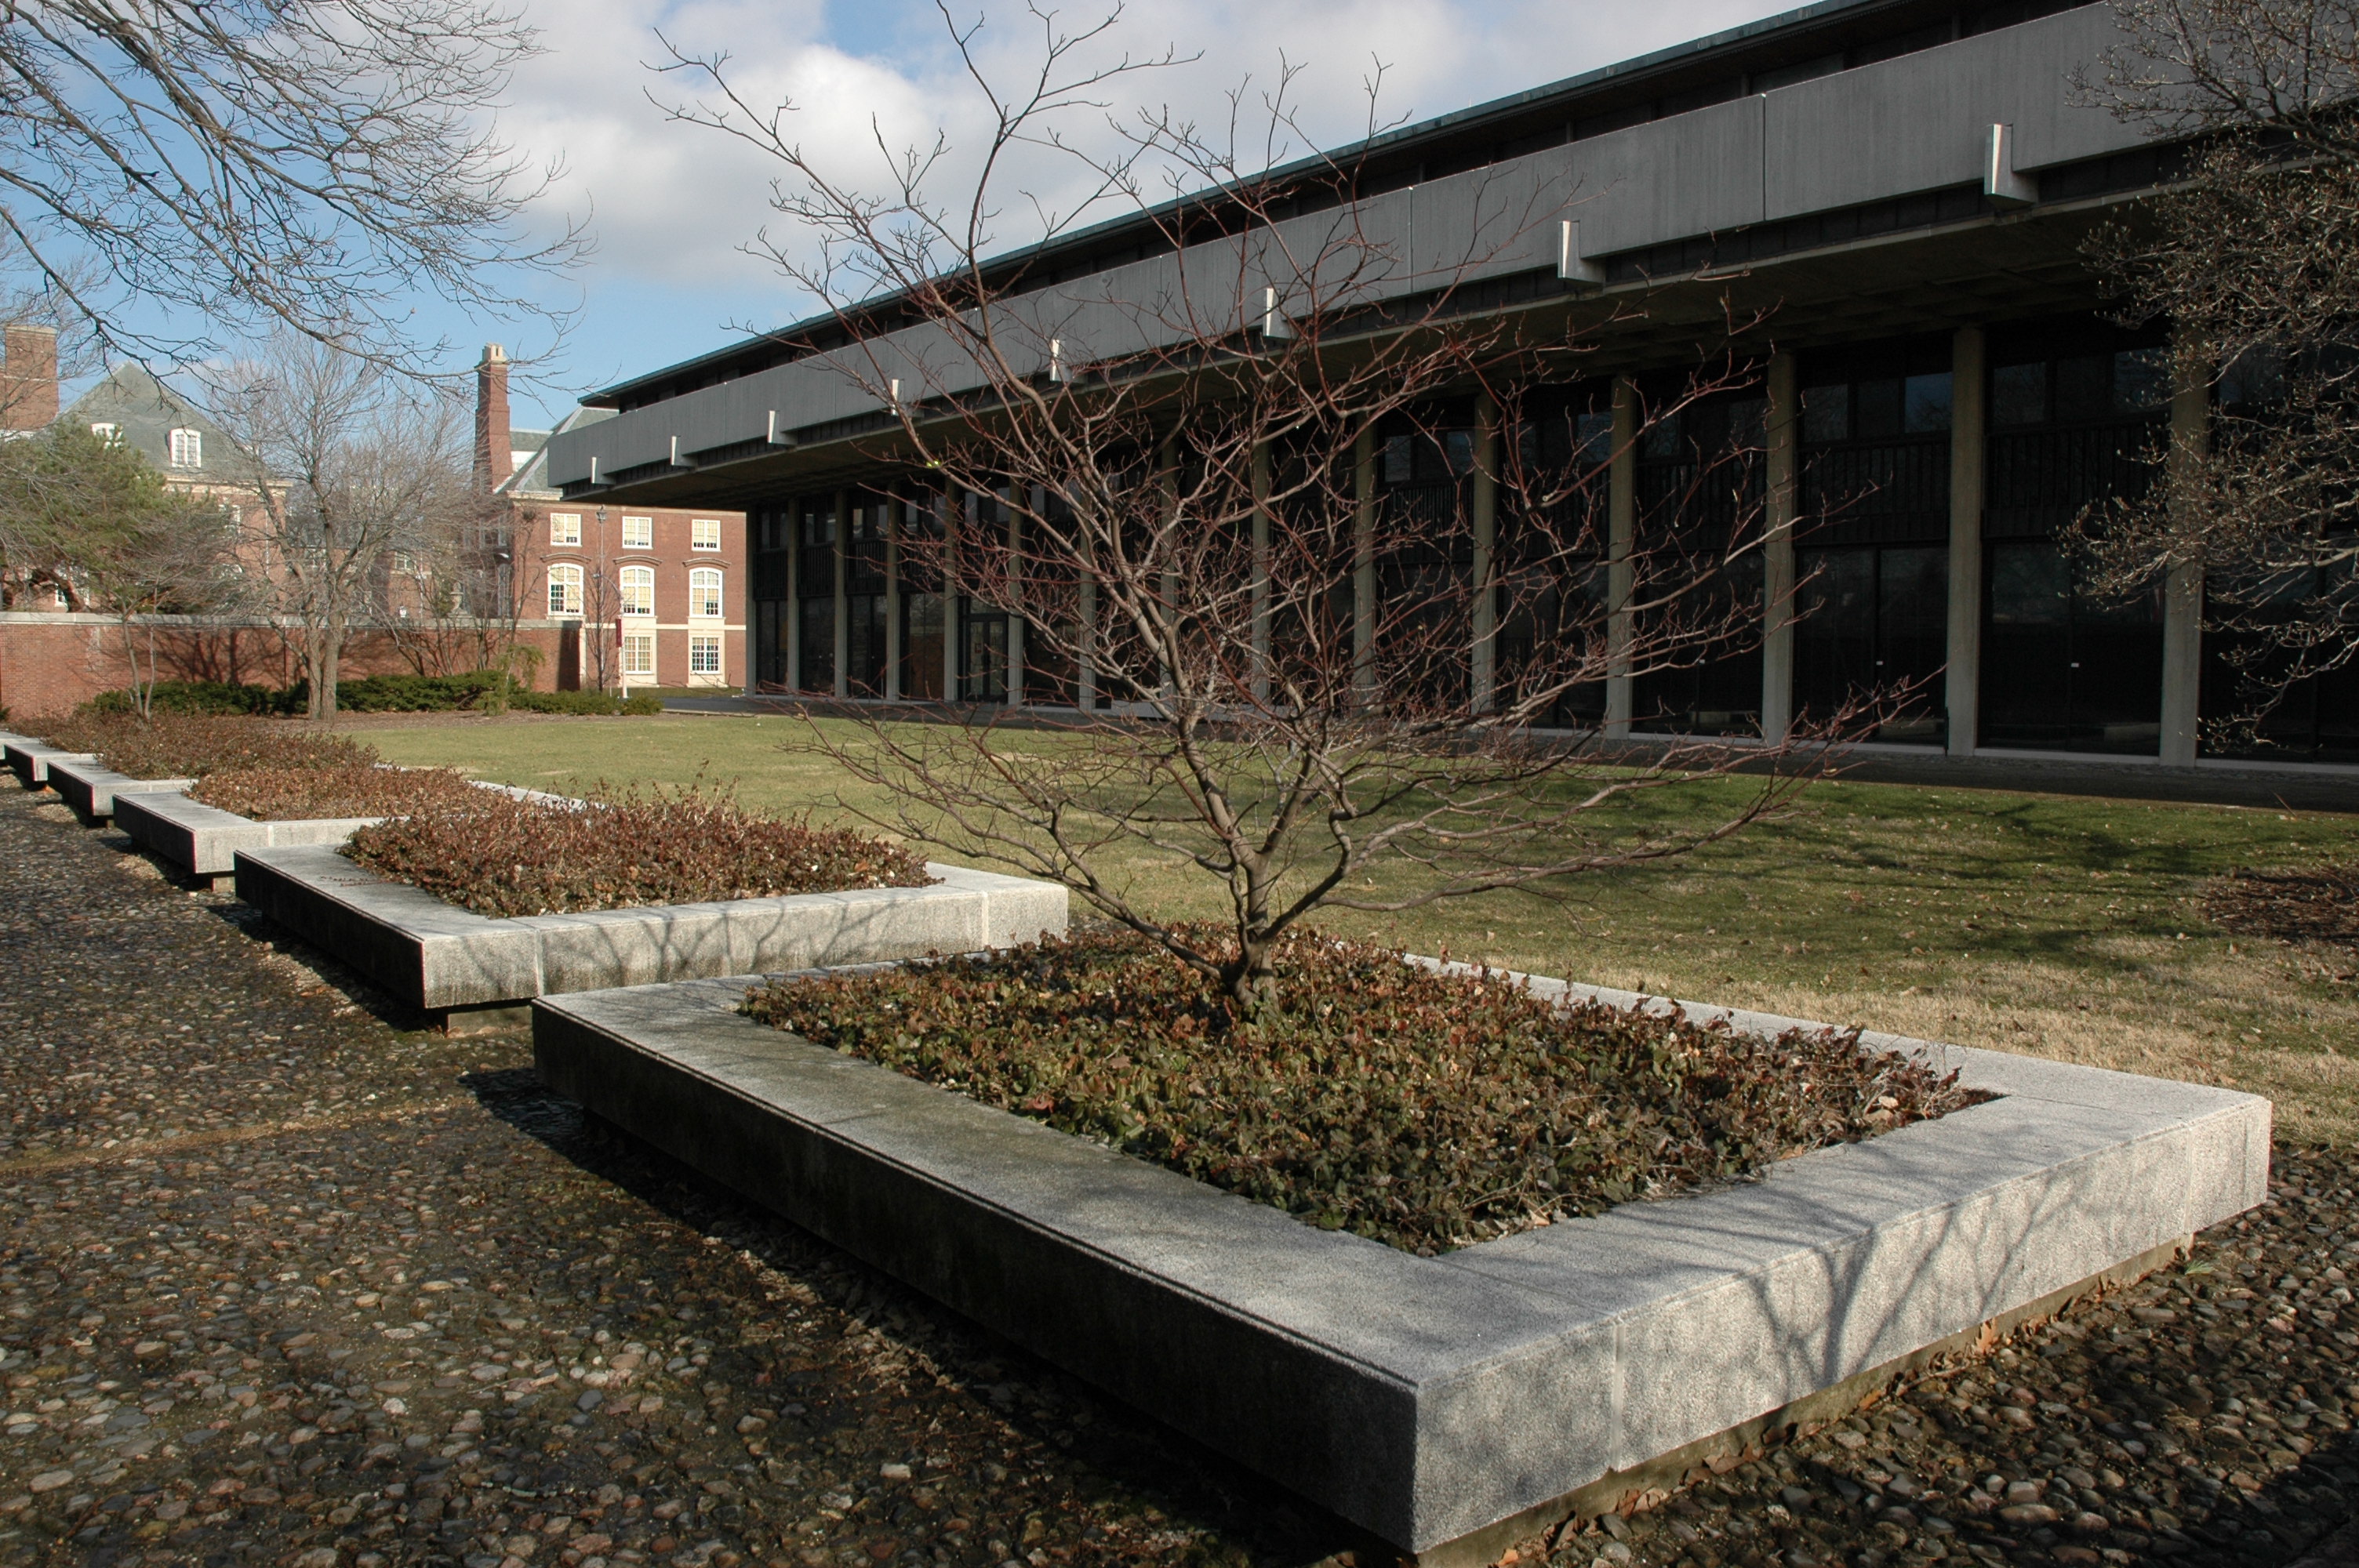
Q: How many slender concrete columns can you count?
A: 15